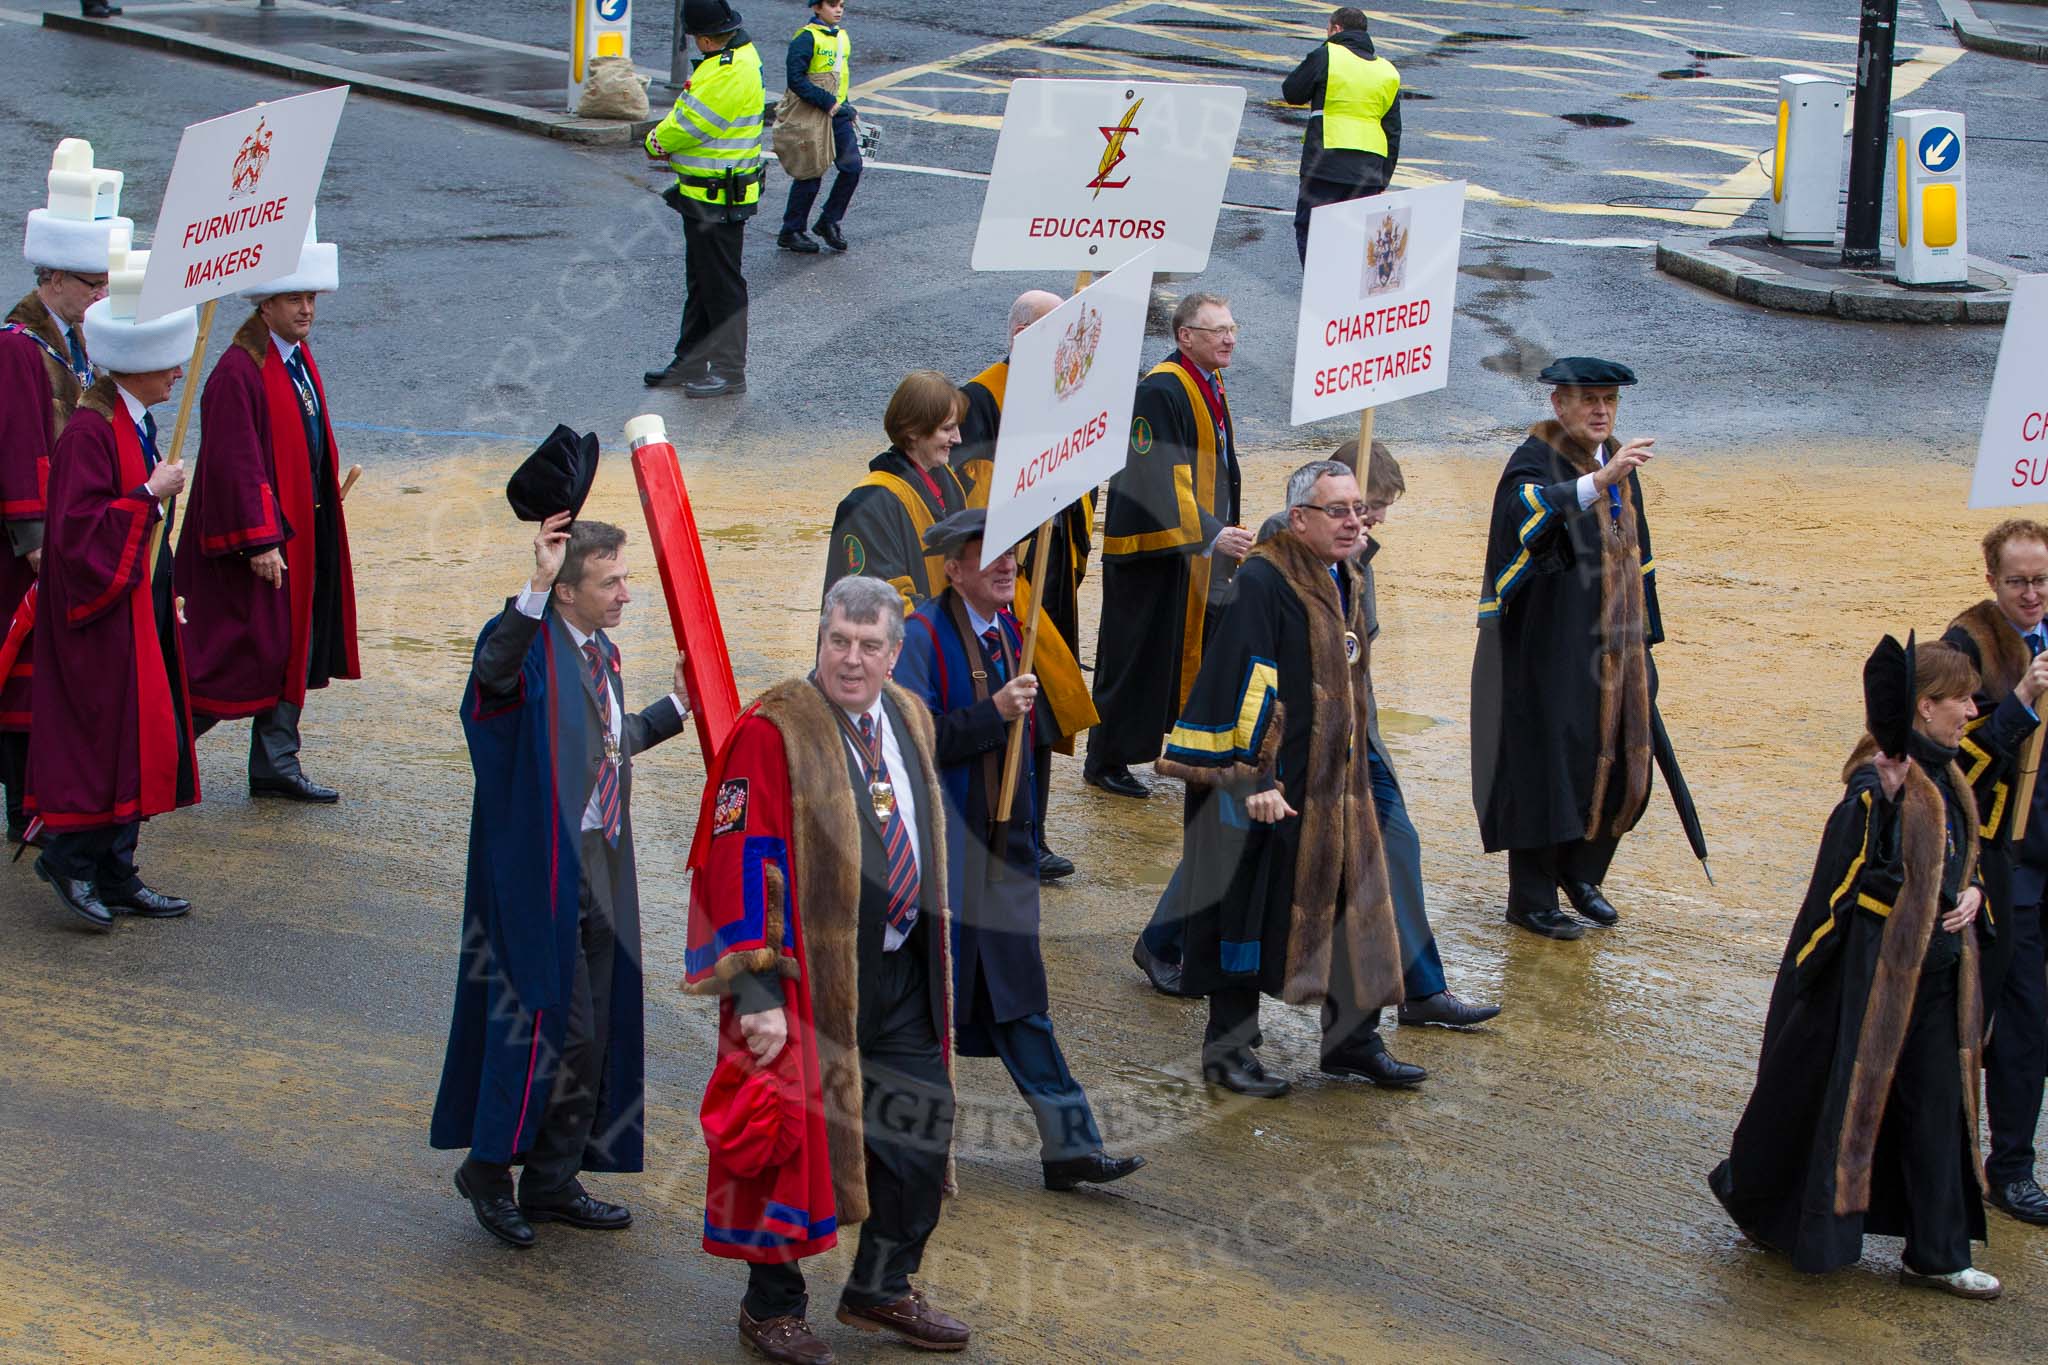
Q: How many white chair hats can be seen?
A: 3